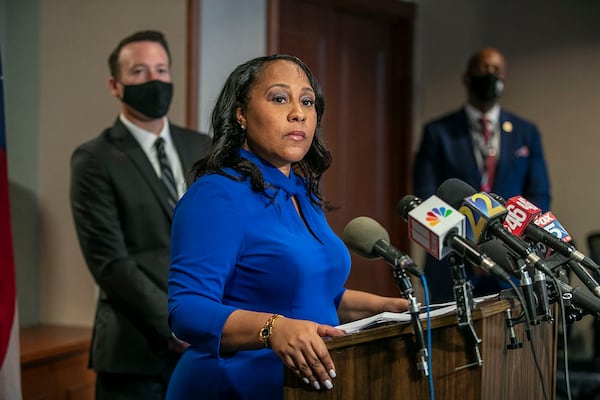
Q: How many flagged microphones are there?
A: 4